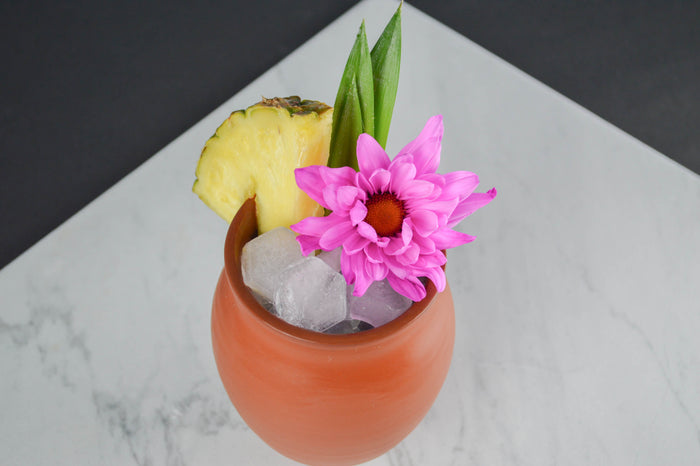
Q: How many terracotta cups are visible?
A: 1